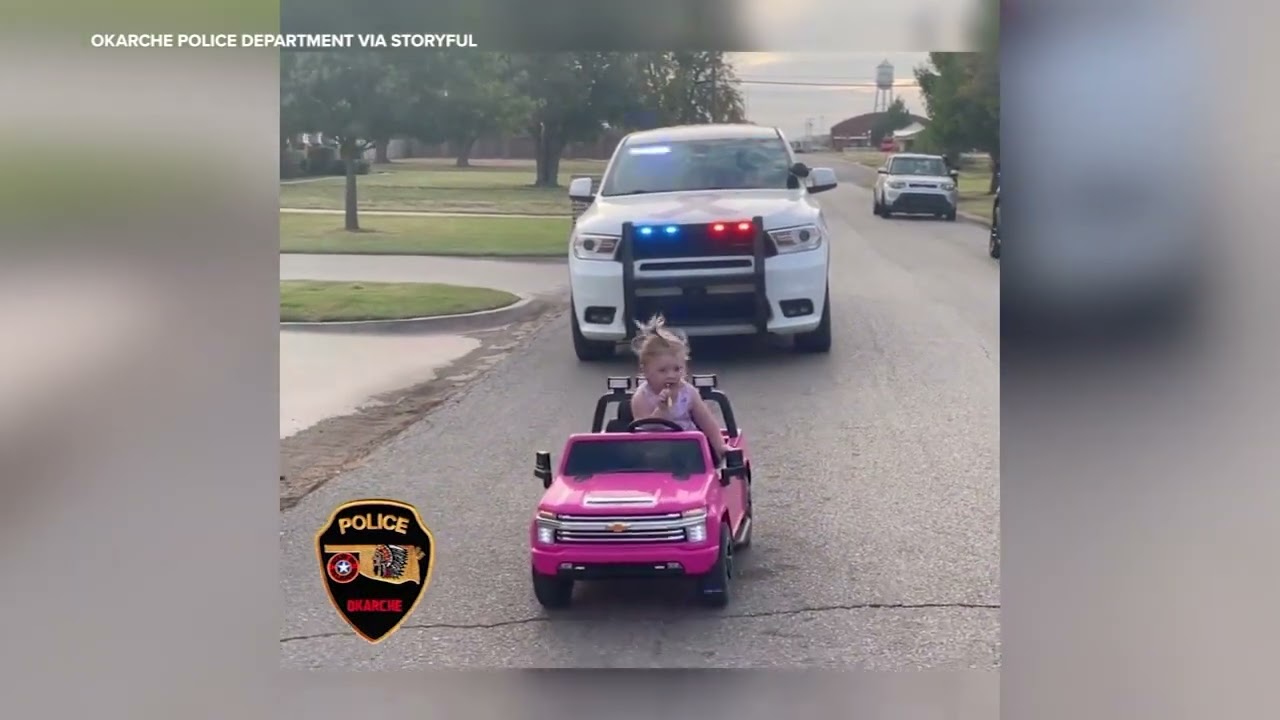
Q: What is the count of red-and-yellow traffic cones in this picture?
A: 0